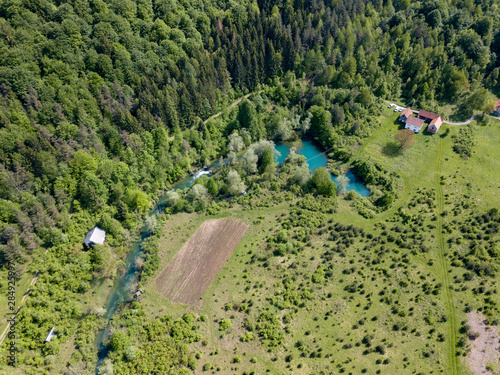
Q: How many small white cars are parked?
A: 3